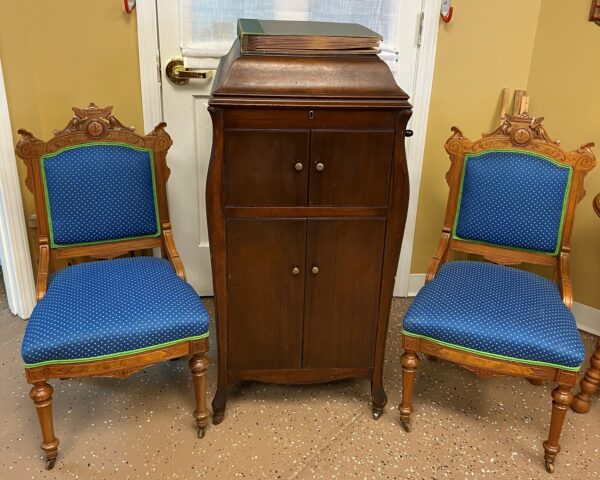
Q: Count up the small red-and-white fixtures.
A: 2